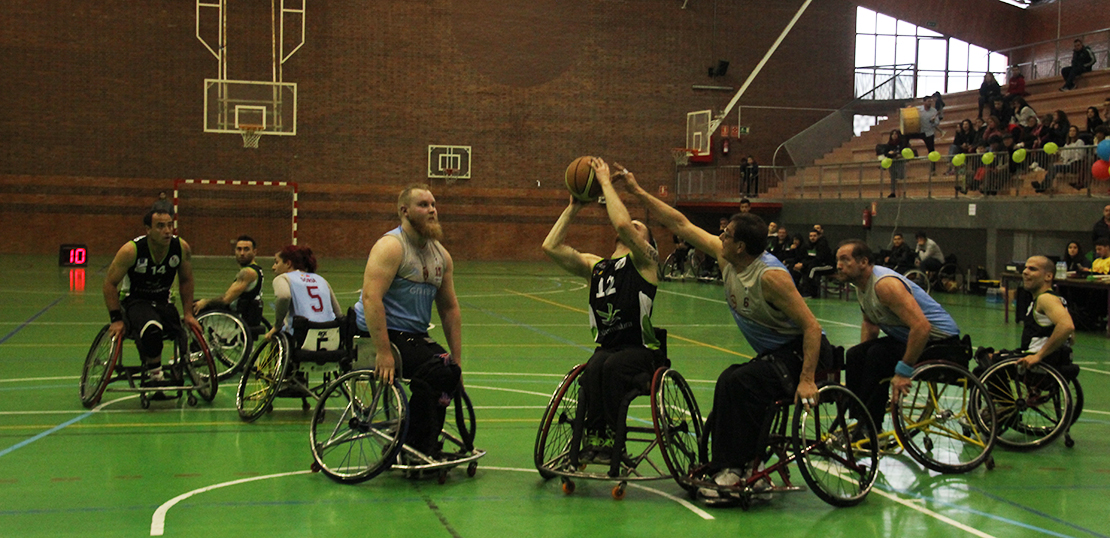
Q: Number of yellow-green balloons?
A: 7